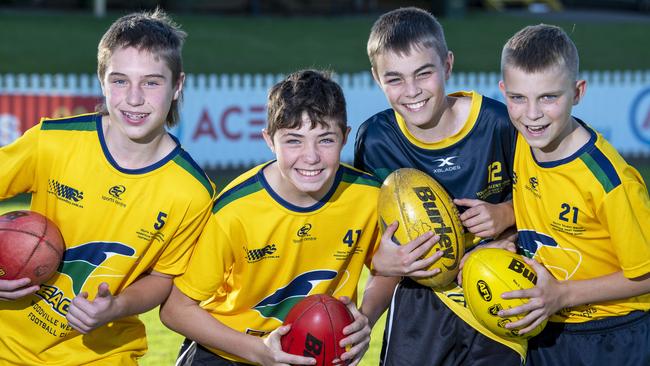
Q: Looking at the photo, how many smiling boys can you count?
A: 4